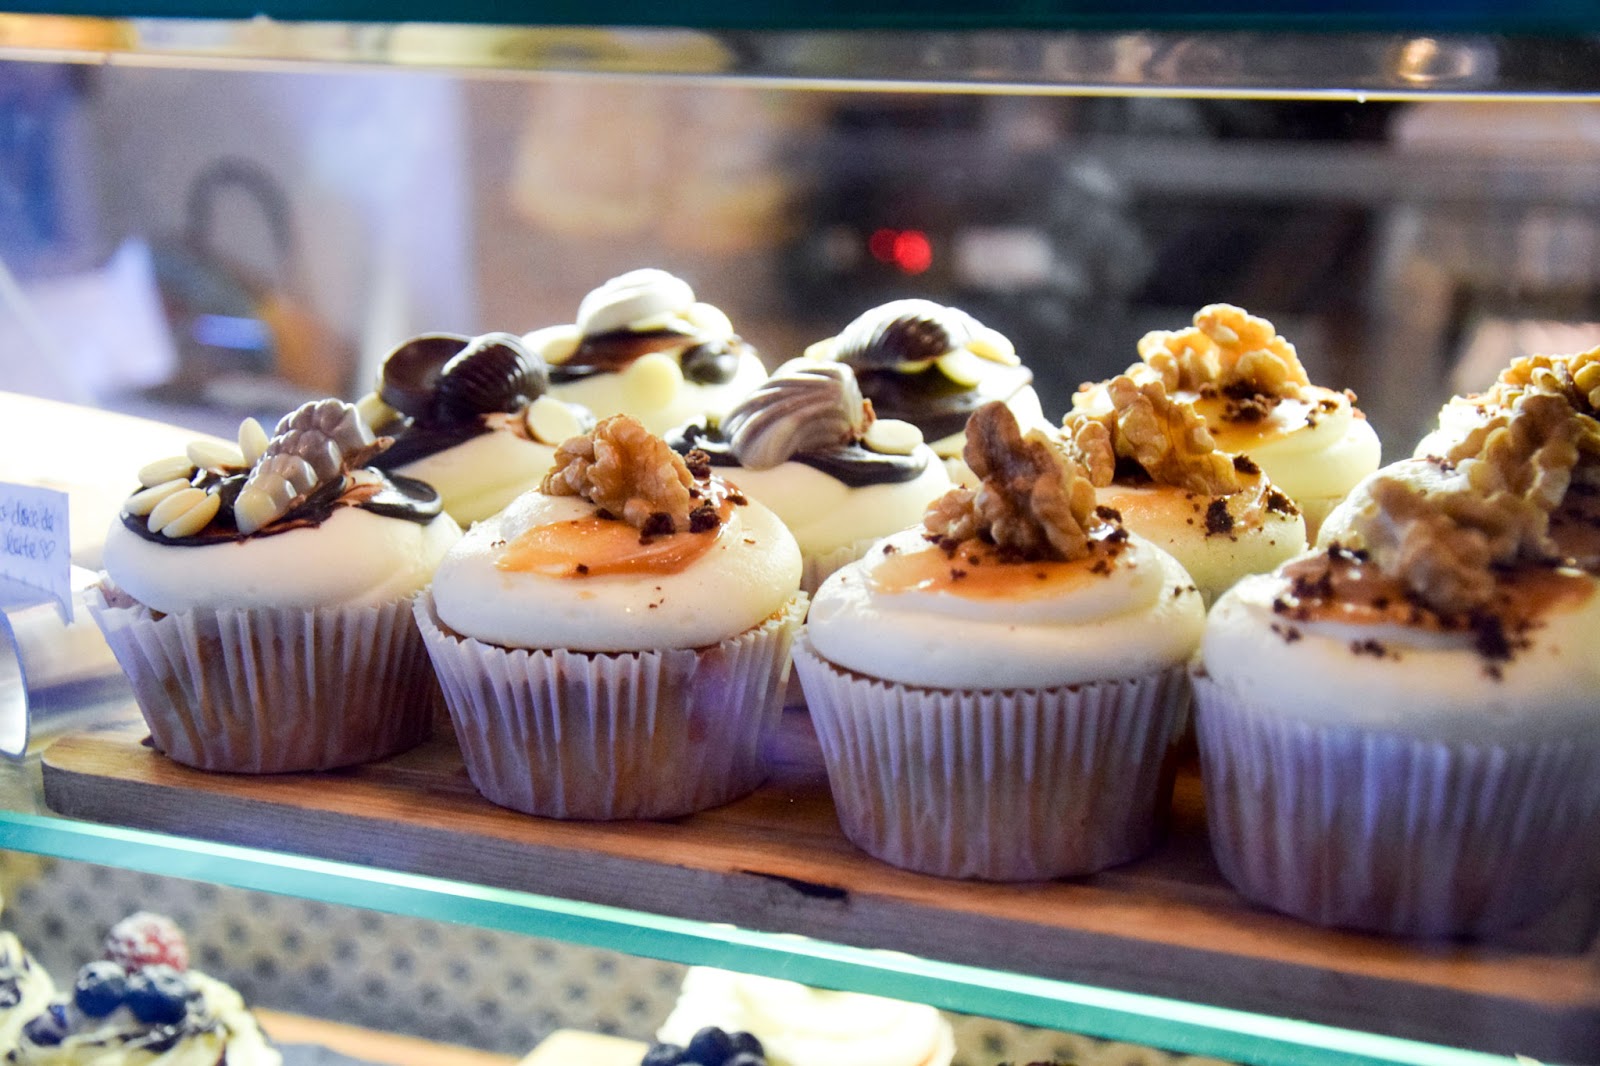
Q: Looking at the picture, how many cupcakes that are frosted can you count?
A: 12